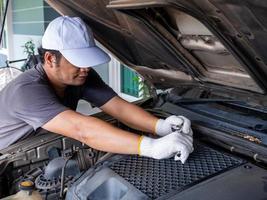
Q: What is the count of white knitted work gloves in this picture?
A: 2